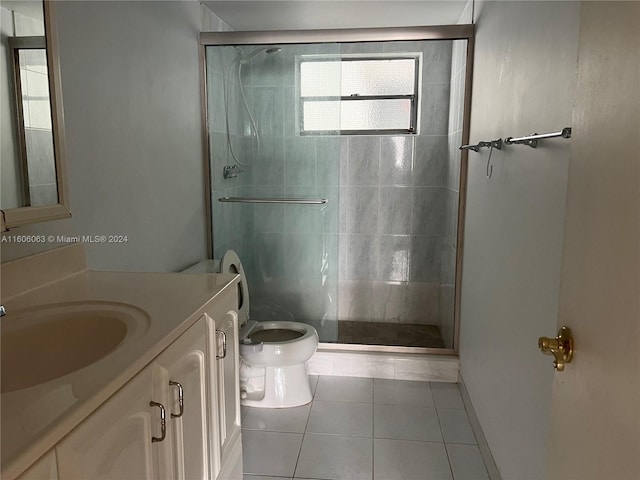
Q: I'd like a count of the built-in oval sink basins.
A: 1